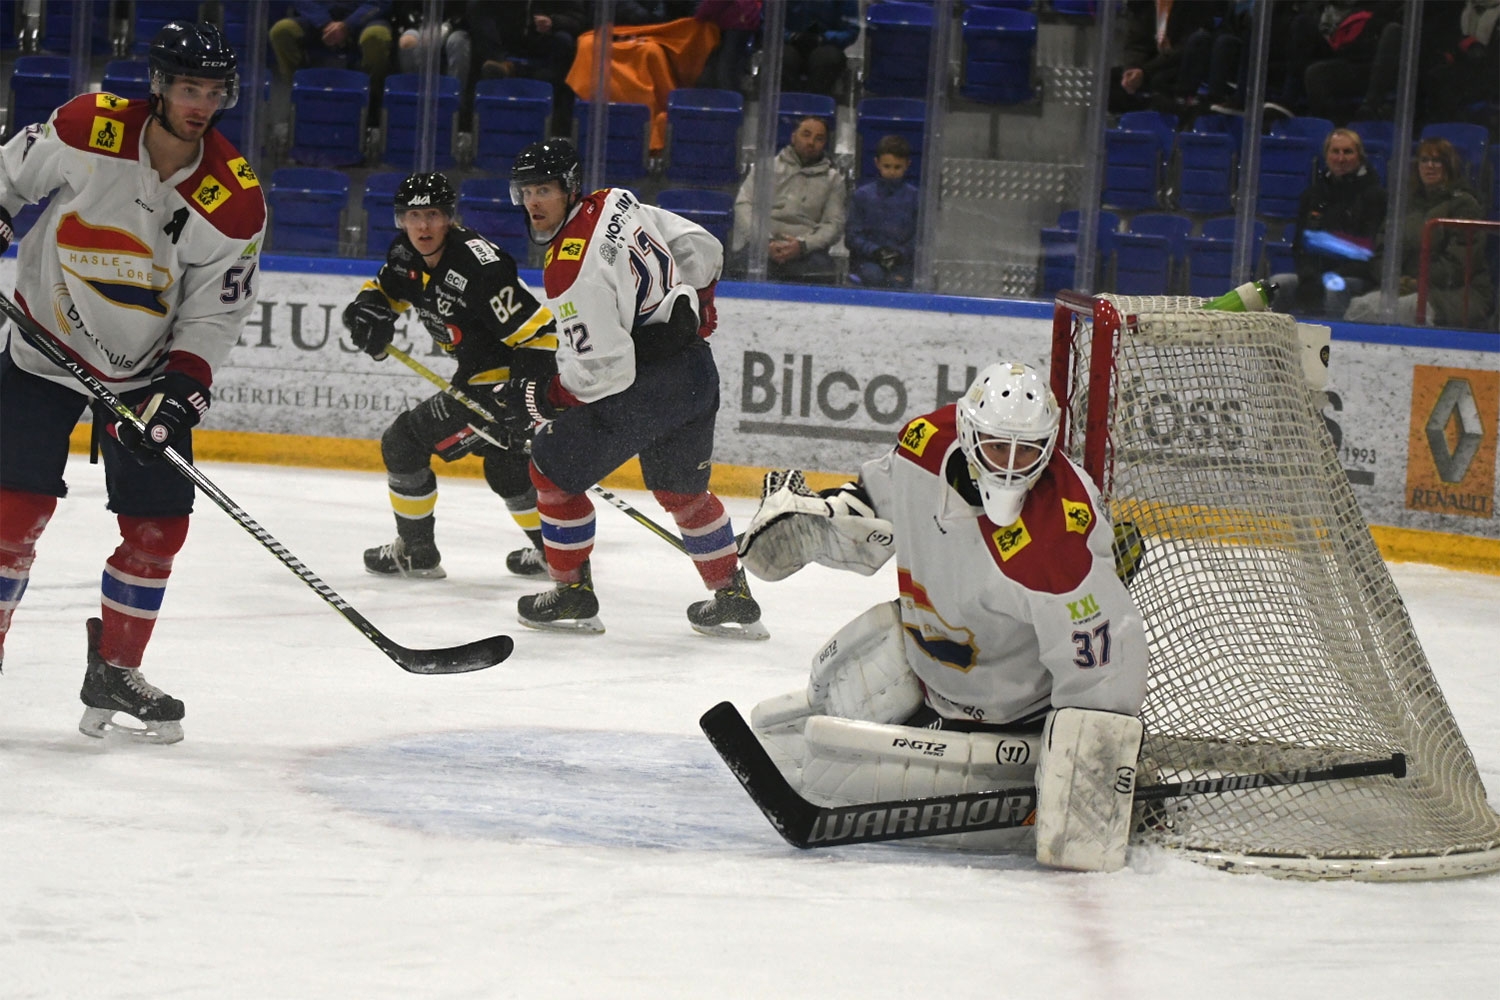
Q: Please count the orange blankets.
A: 1